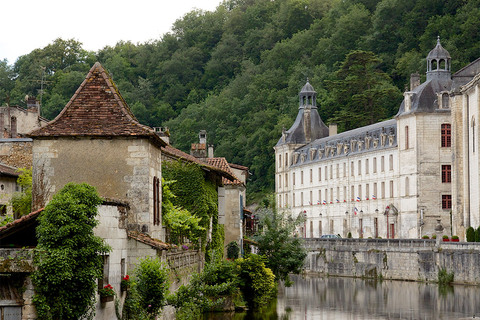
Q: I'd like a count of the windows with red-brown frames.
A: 3